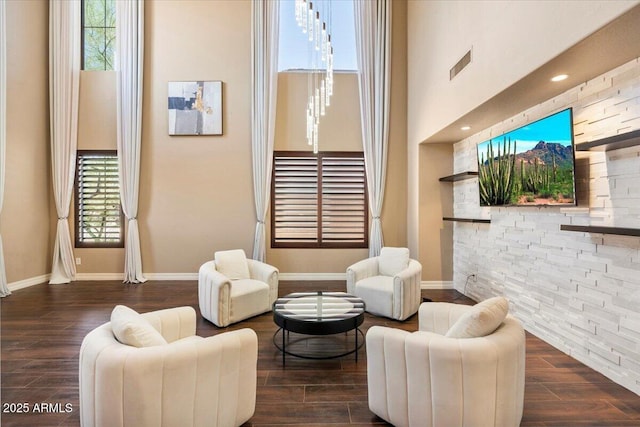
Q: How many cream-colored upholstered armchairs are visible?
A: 4